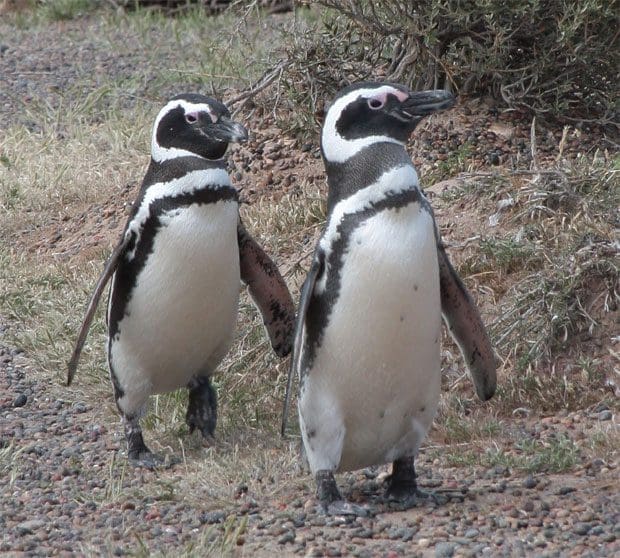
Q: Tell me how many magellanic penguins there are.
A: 2